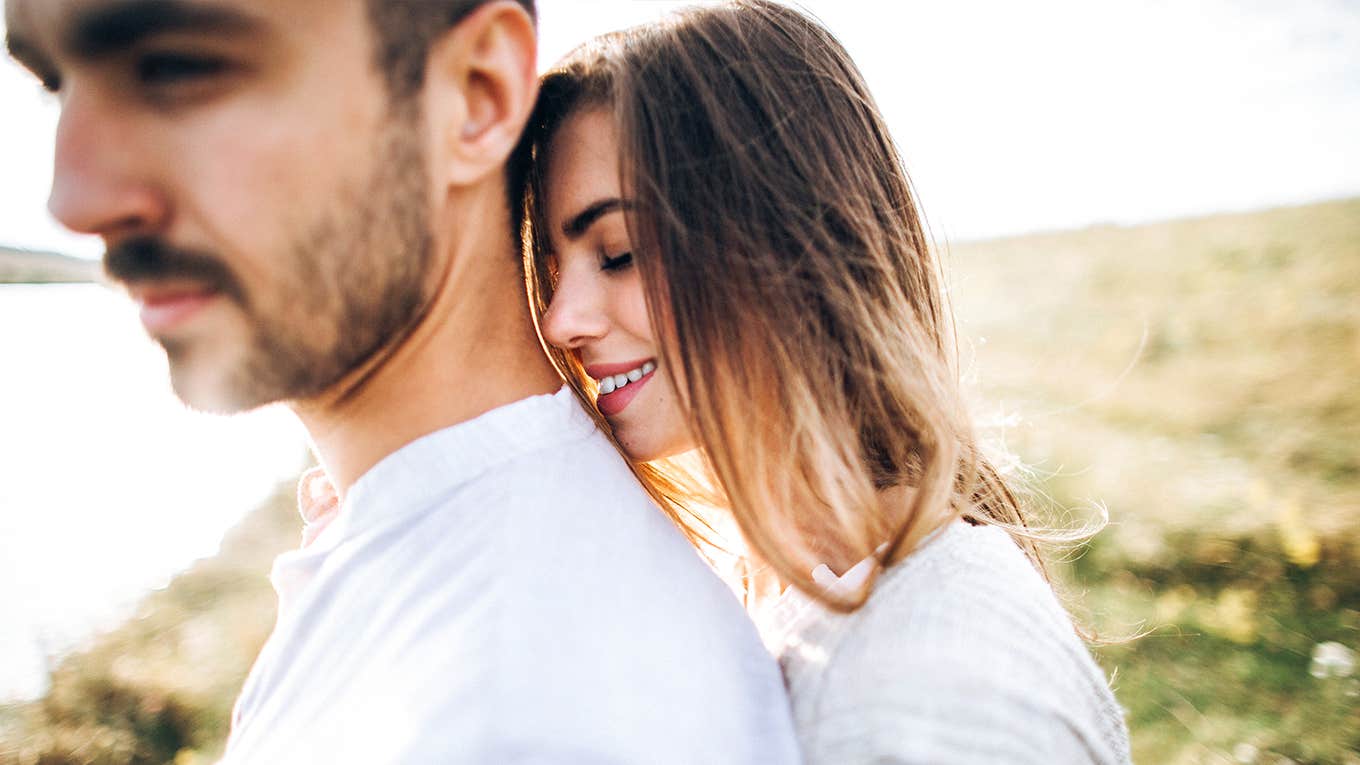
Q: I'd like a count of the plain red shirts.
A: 0